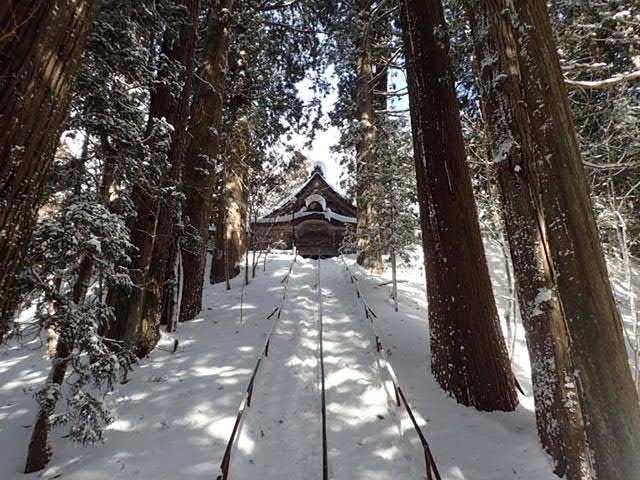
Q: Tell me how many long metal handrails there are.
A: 3